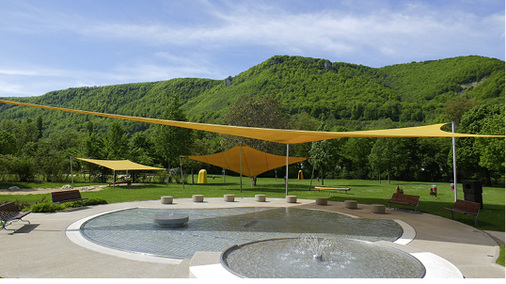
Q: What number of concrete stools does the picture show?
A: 8